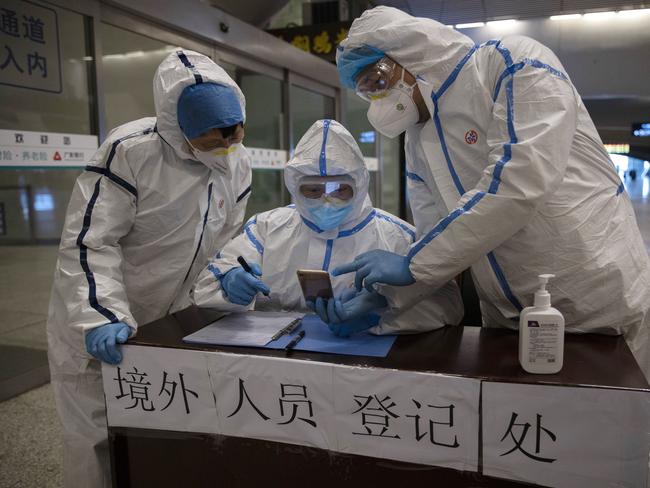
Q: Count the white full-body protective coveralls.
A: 3